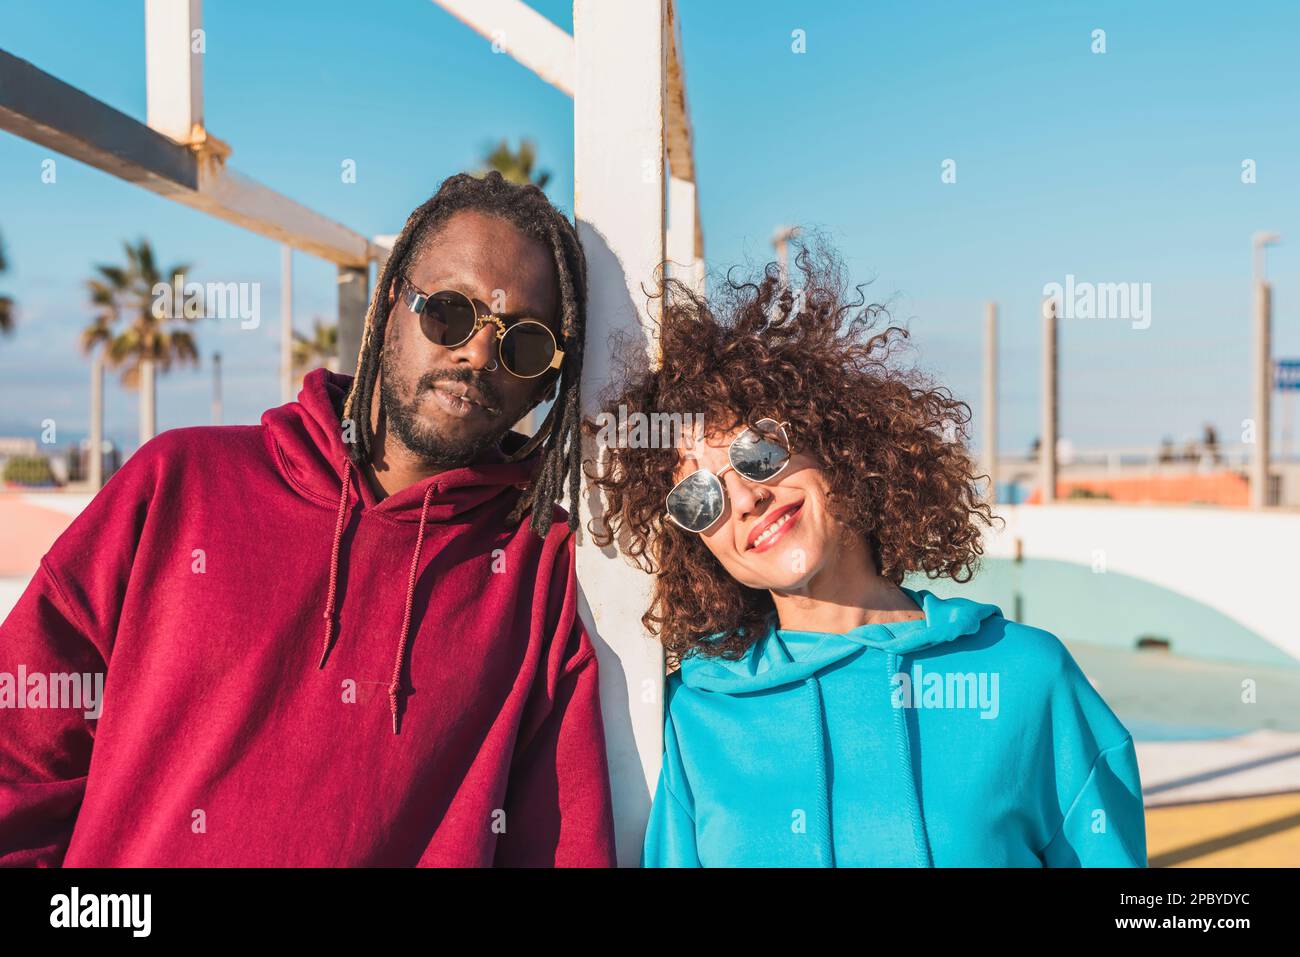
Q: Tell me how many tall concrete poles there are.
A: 3